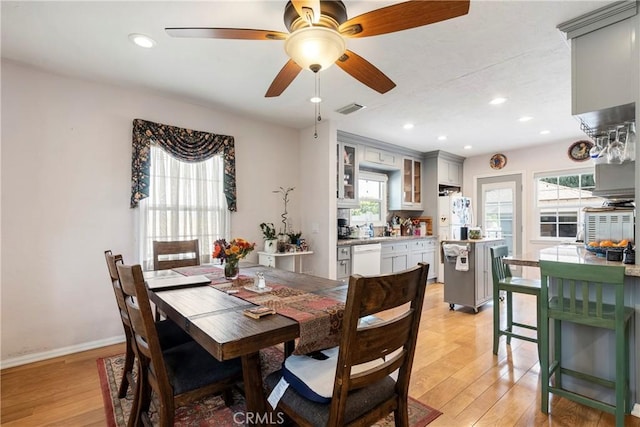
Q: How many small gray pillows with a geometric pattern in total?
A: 0